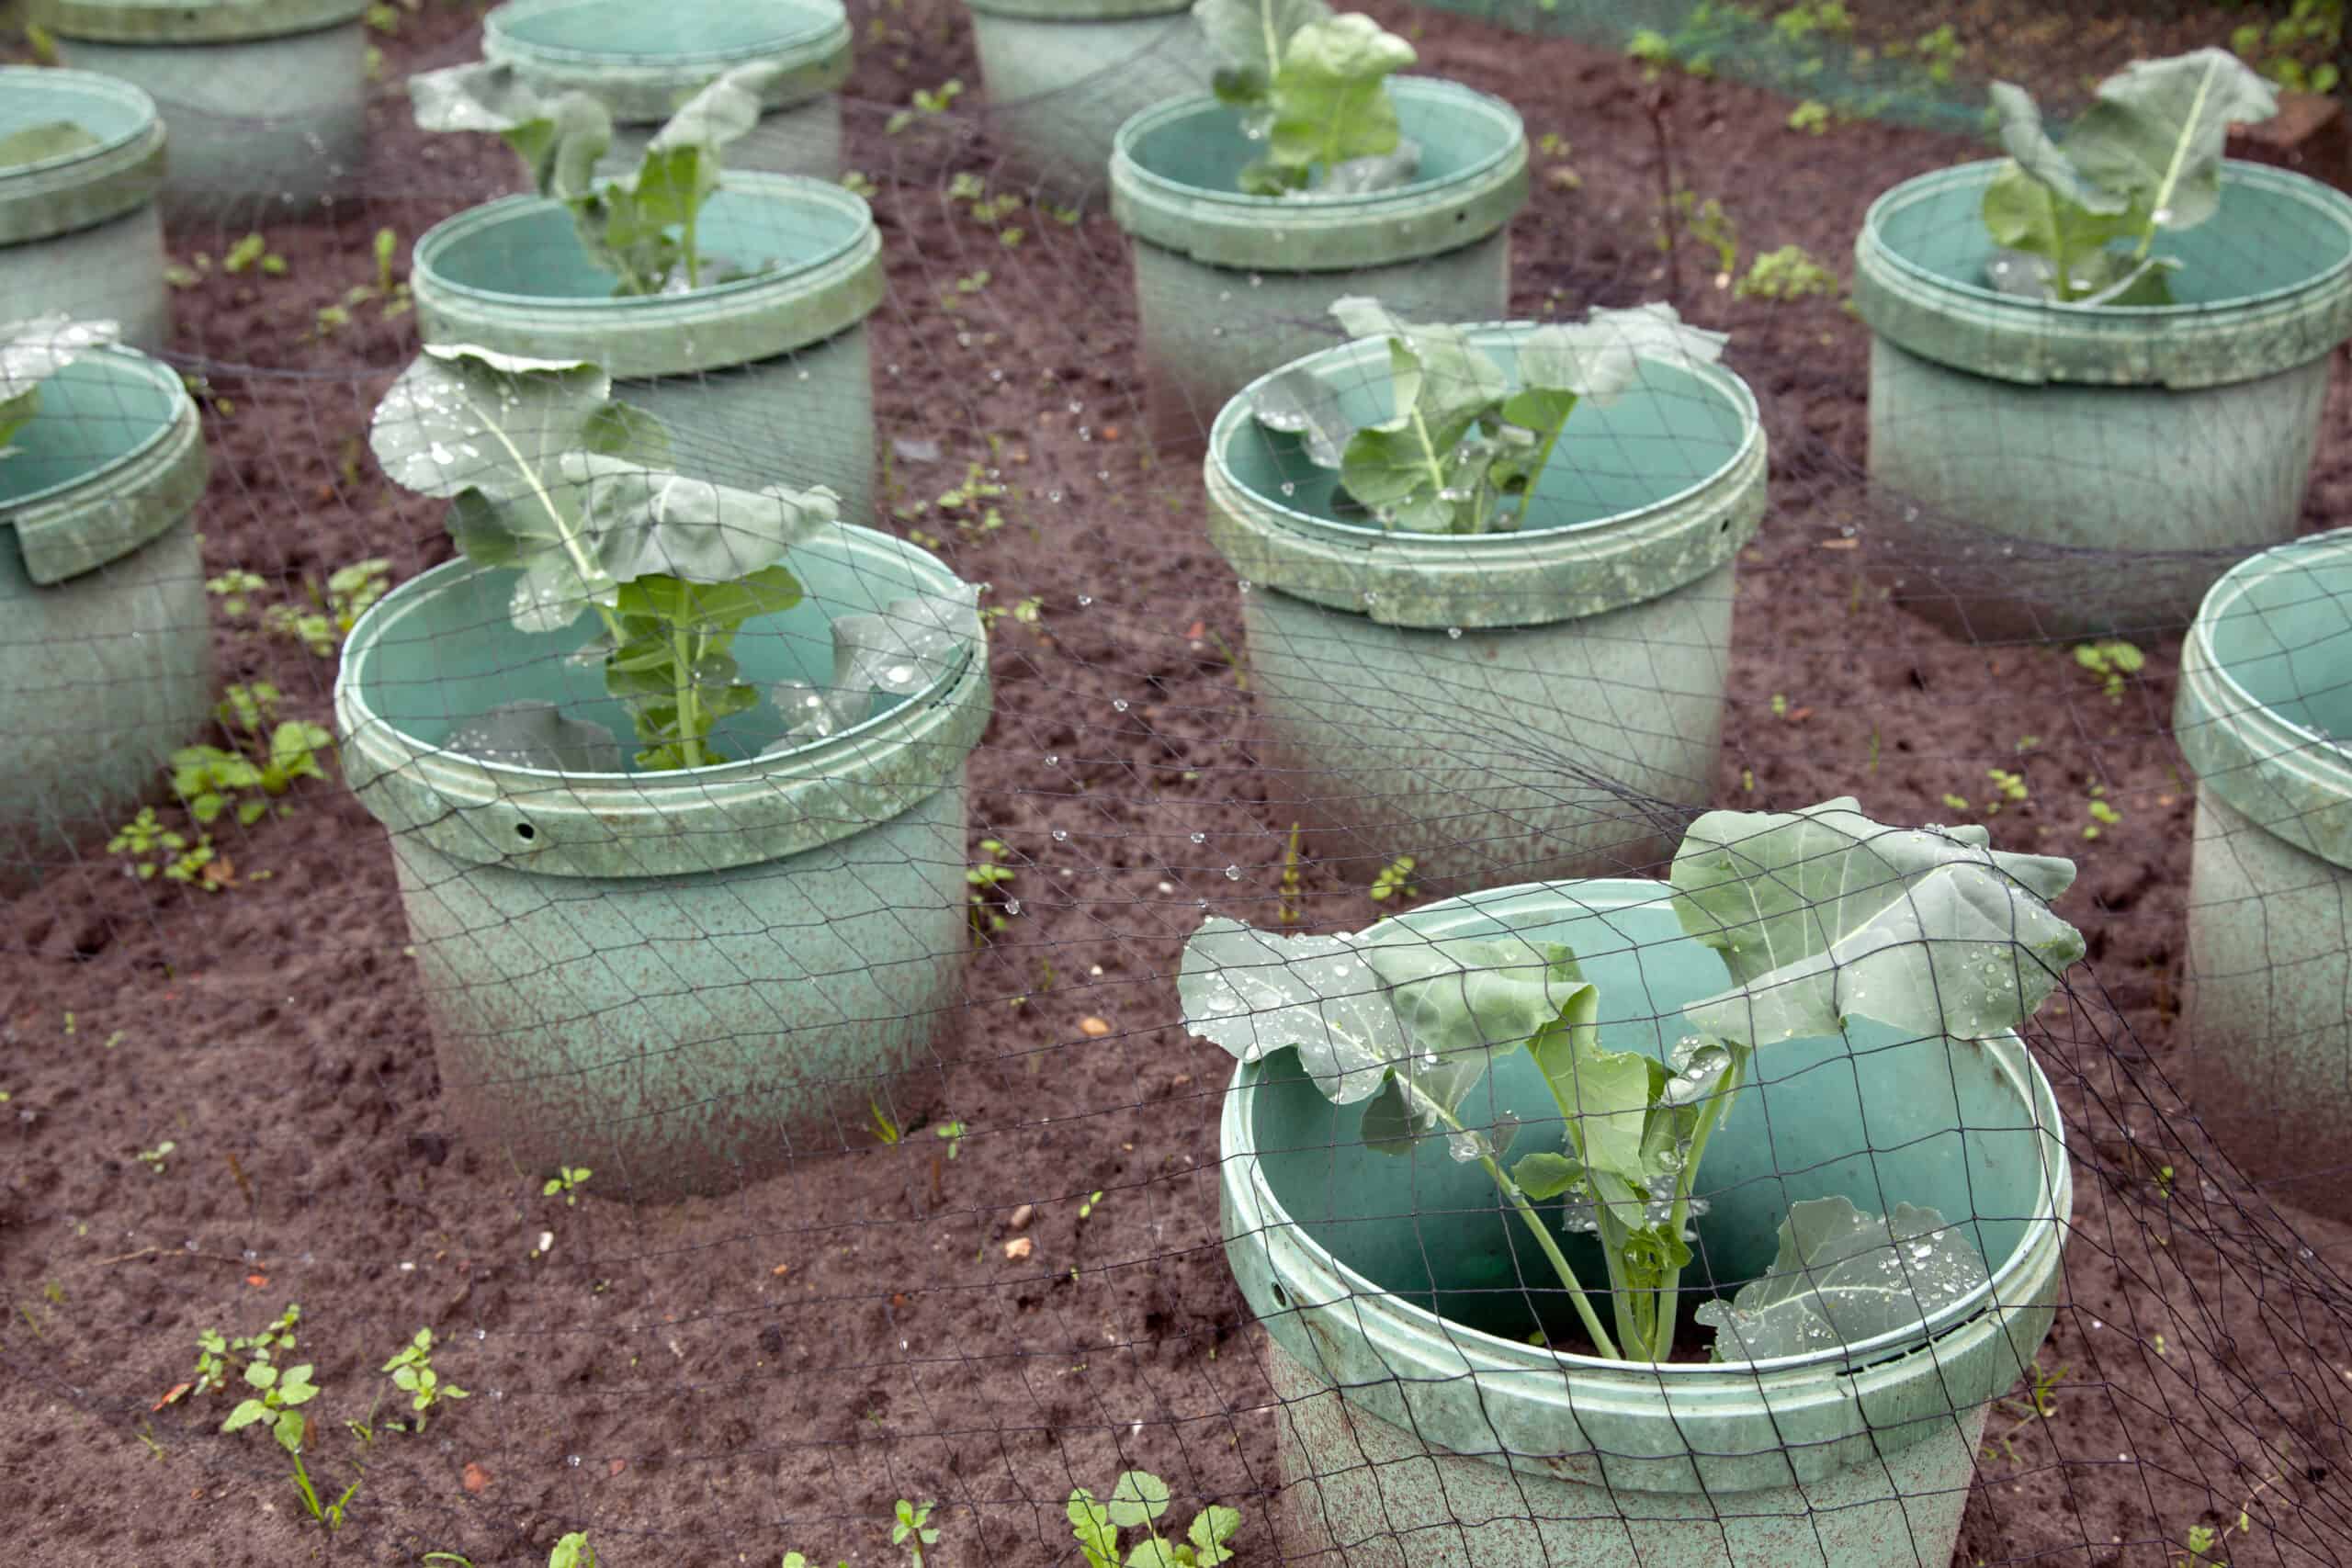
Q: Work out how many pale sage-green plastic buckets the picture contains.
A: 12